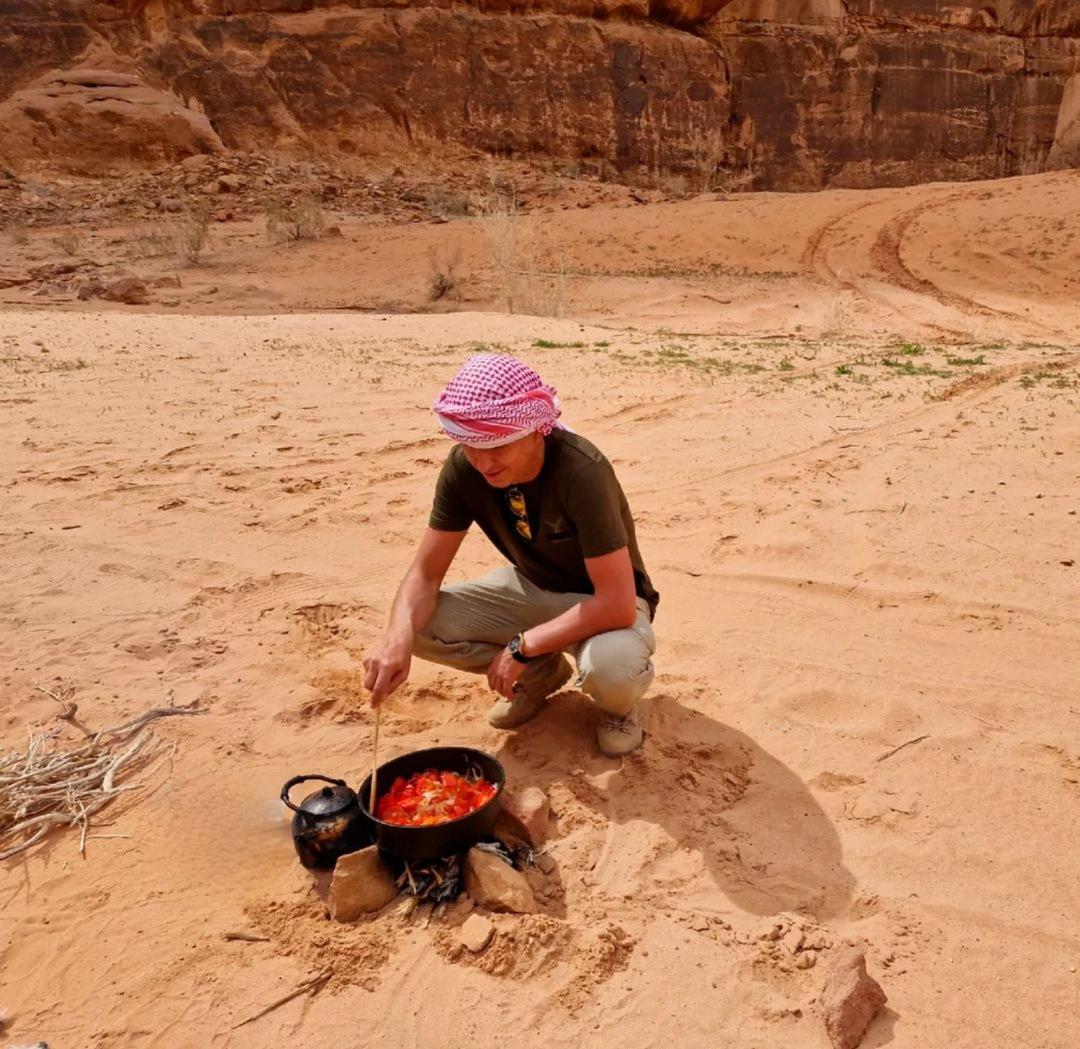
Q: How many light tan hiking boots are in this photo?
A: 2